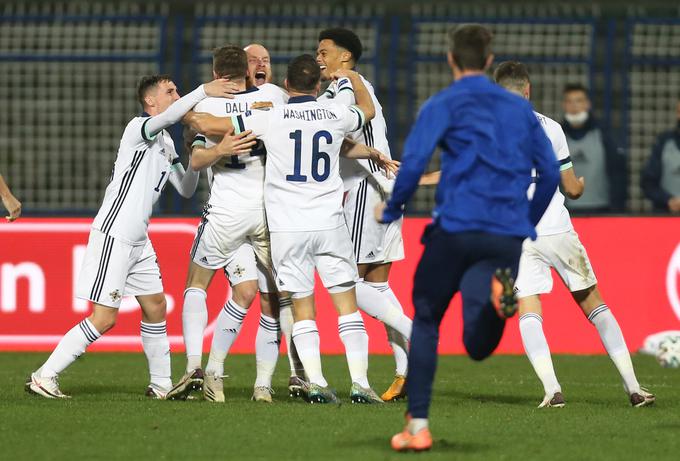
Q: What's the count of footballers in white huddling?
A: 5